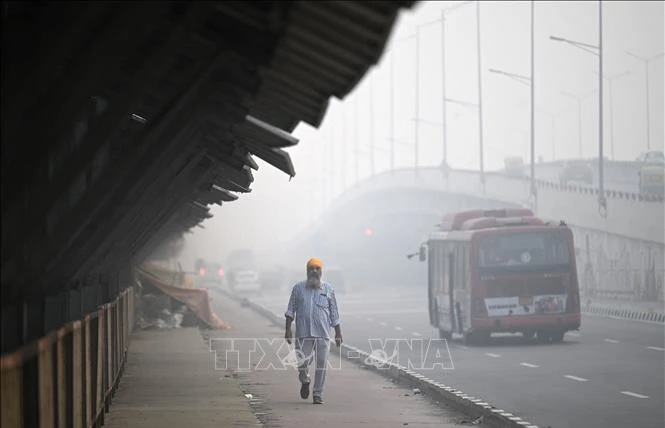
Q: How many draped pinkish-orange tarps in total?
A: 1